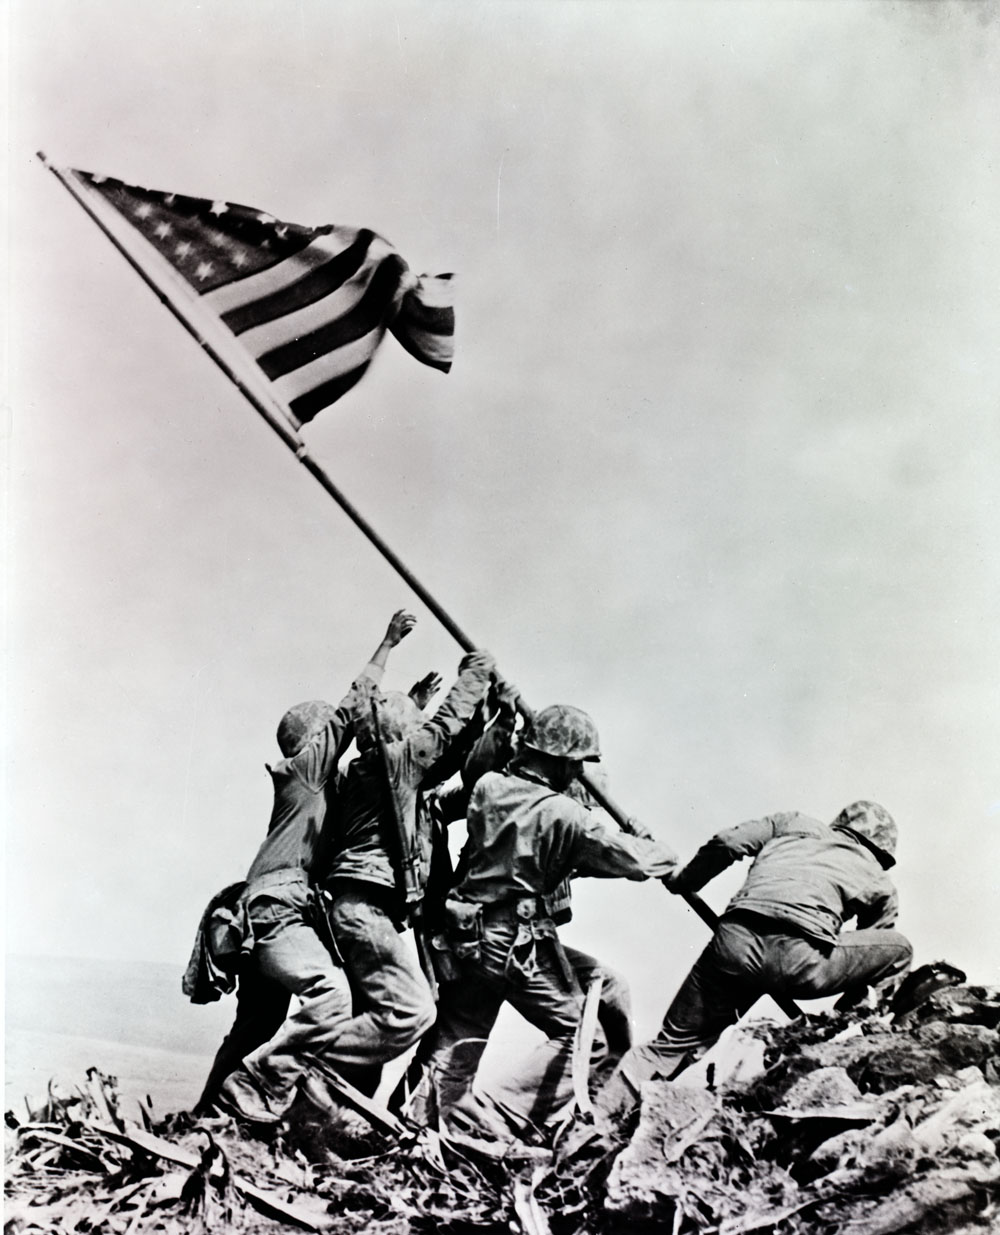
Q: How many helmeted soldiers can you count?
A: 4